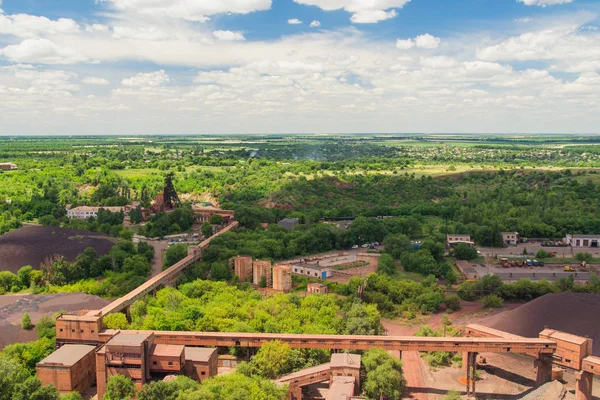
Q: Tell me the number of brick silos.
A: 3